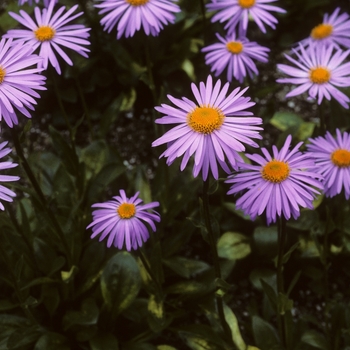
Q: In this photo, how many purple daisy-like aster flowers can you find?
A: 12